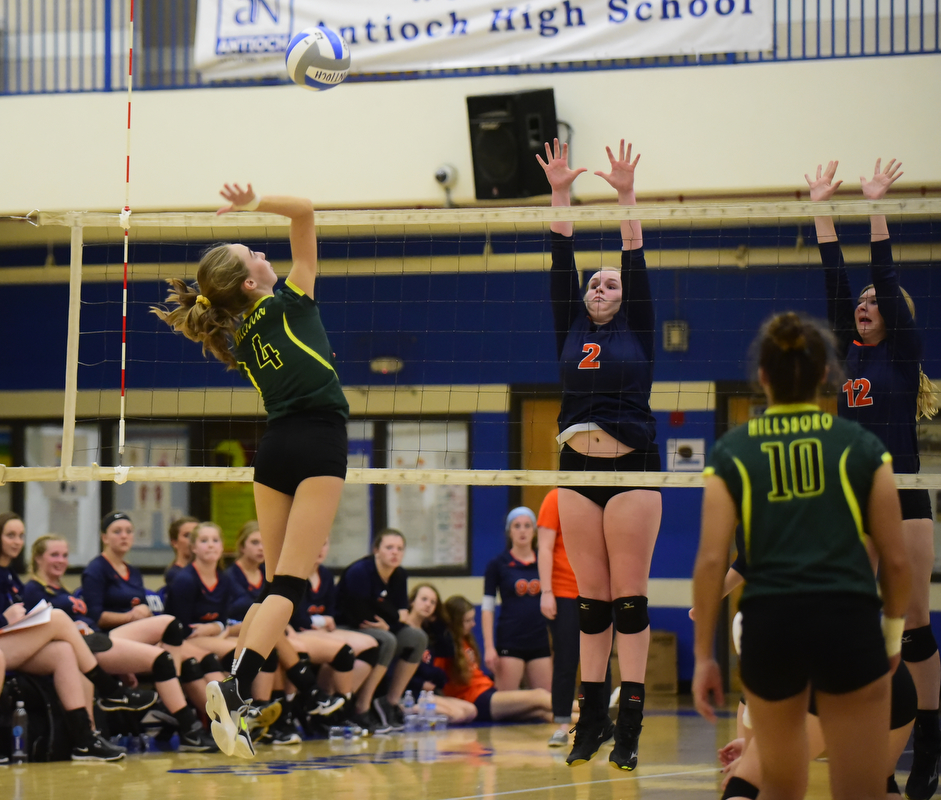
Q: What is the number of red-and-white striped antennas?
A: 1